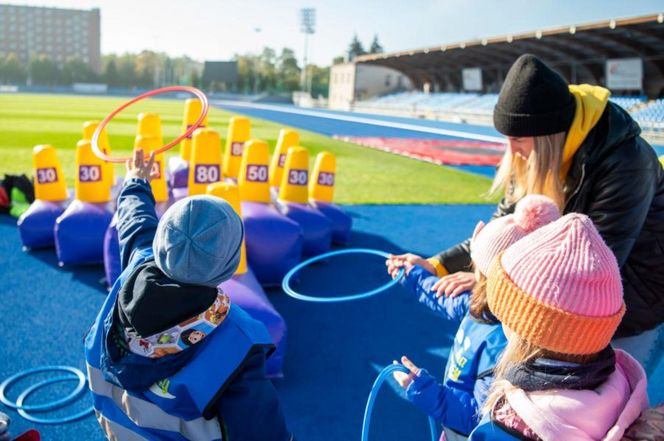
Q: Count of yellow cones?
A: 13